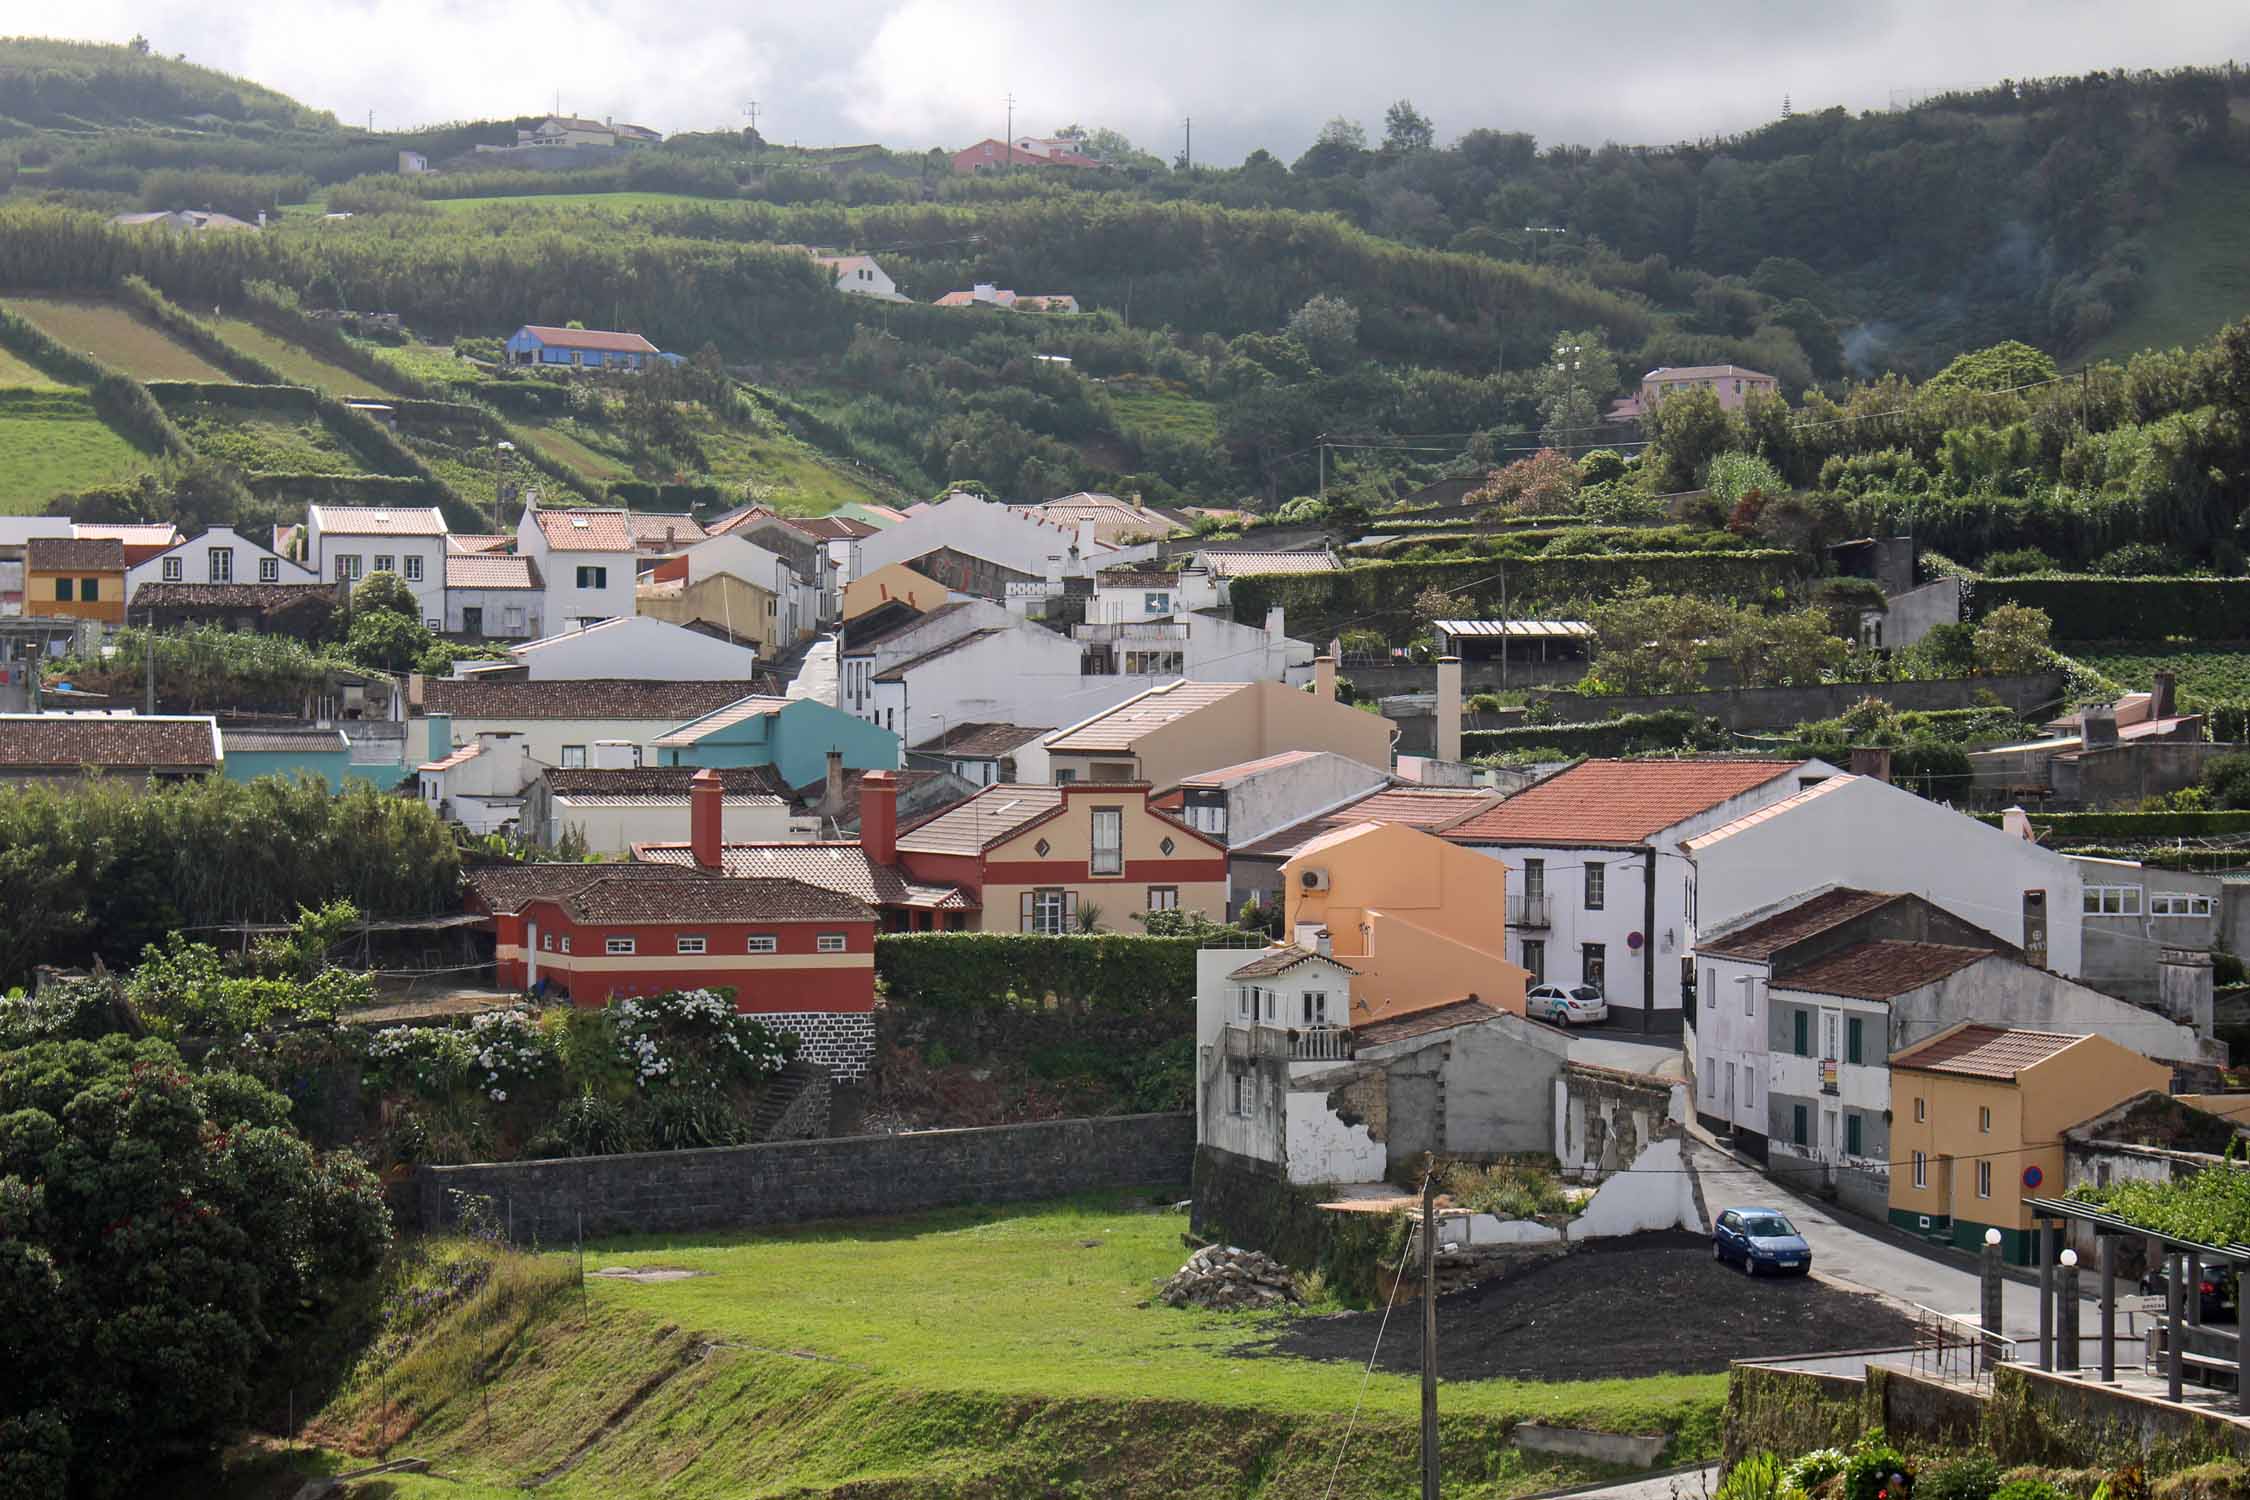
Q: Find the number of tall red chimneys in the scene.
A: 2